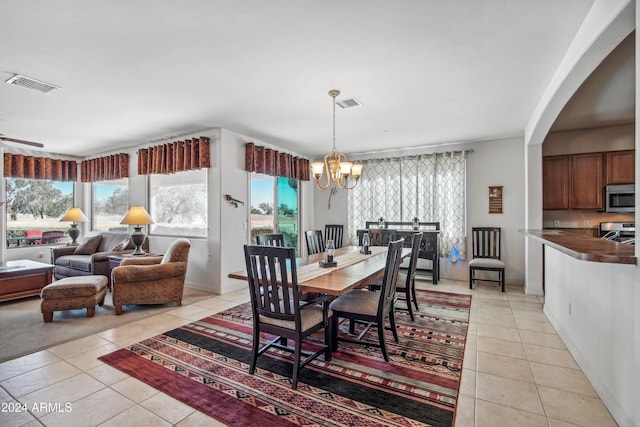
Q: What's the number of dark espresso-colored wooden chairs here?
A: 8